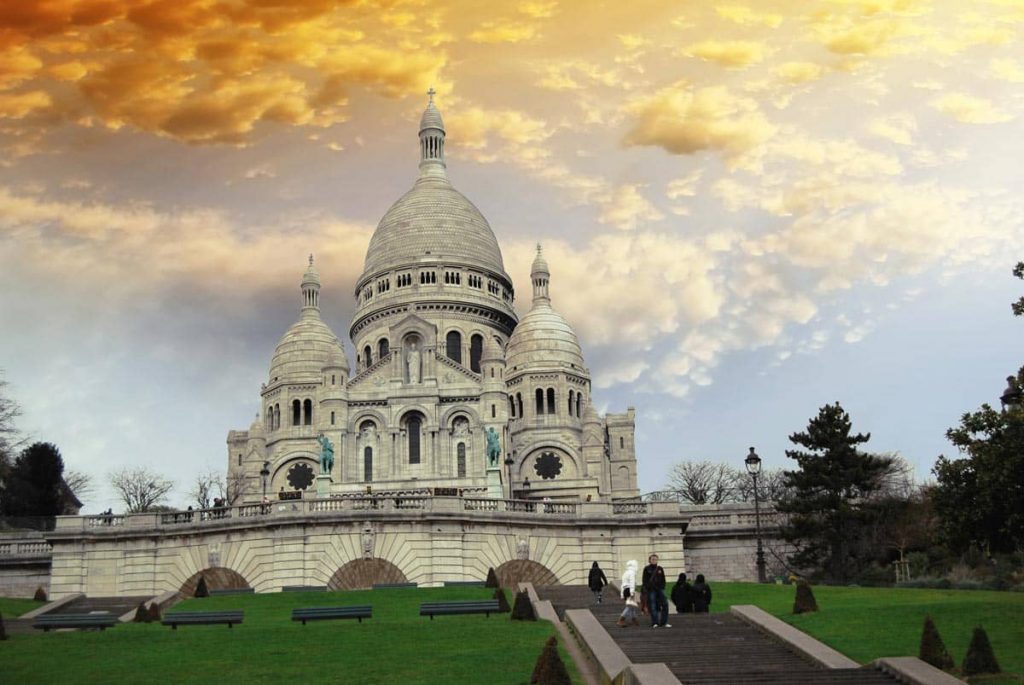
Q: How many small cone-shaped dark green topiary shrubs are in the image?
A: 12